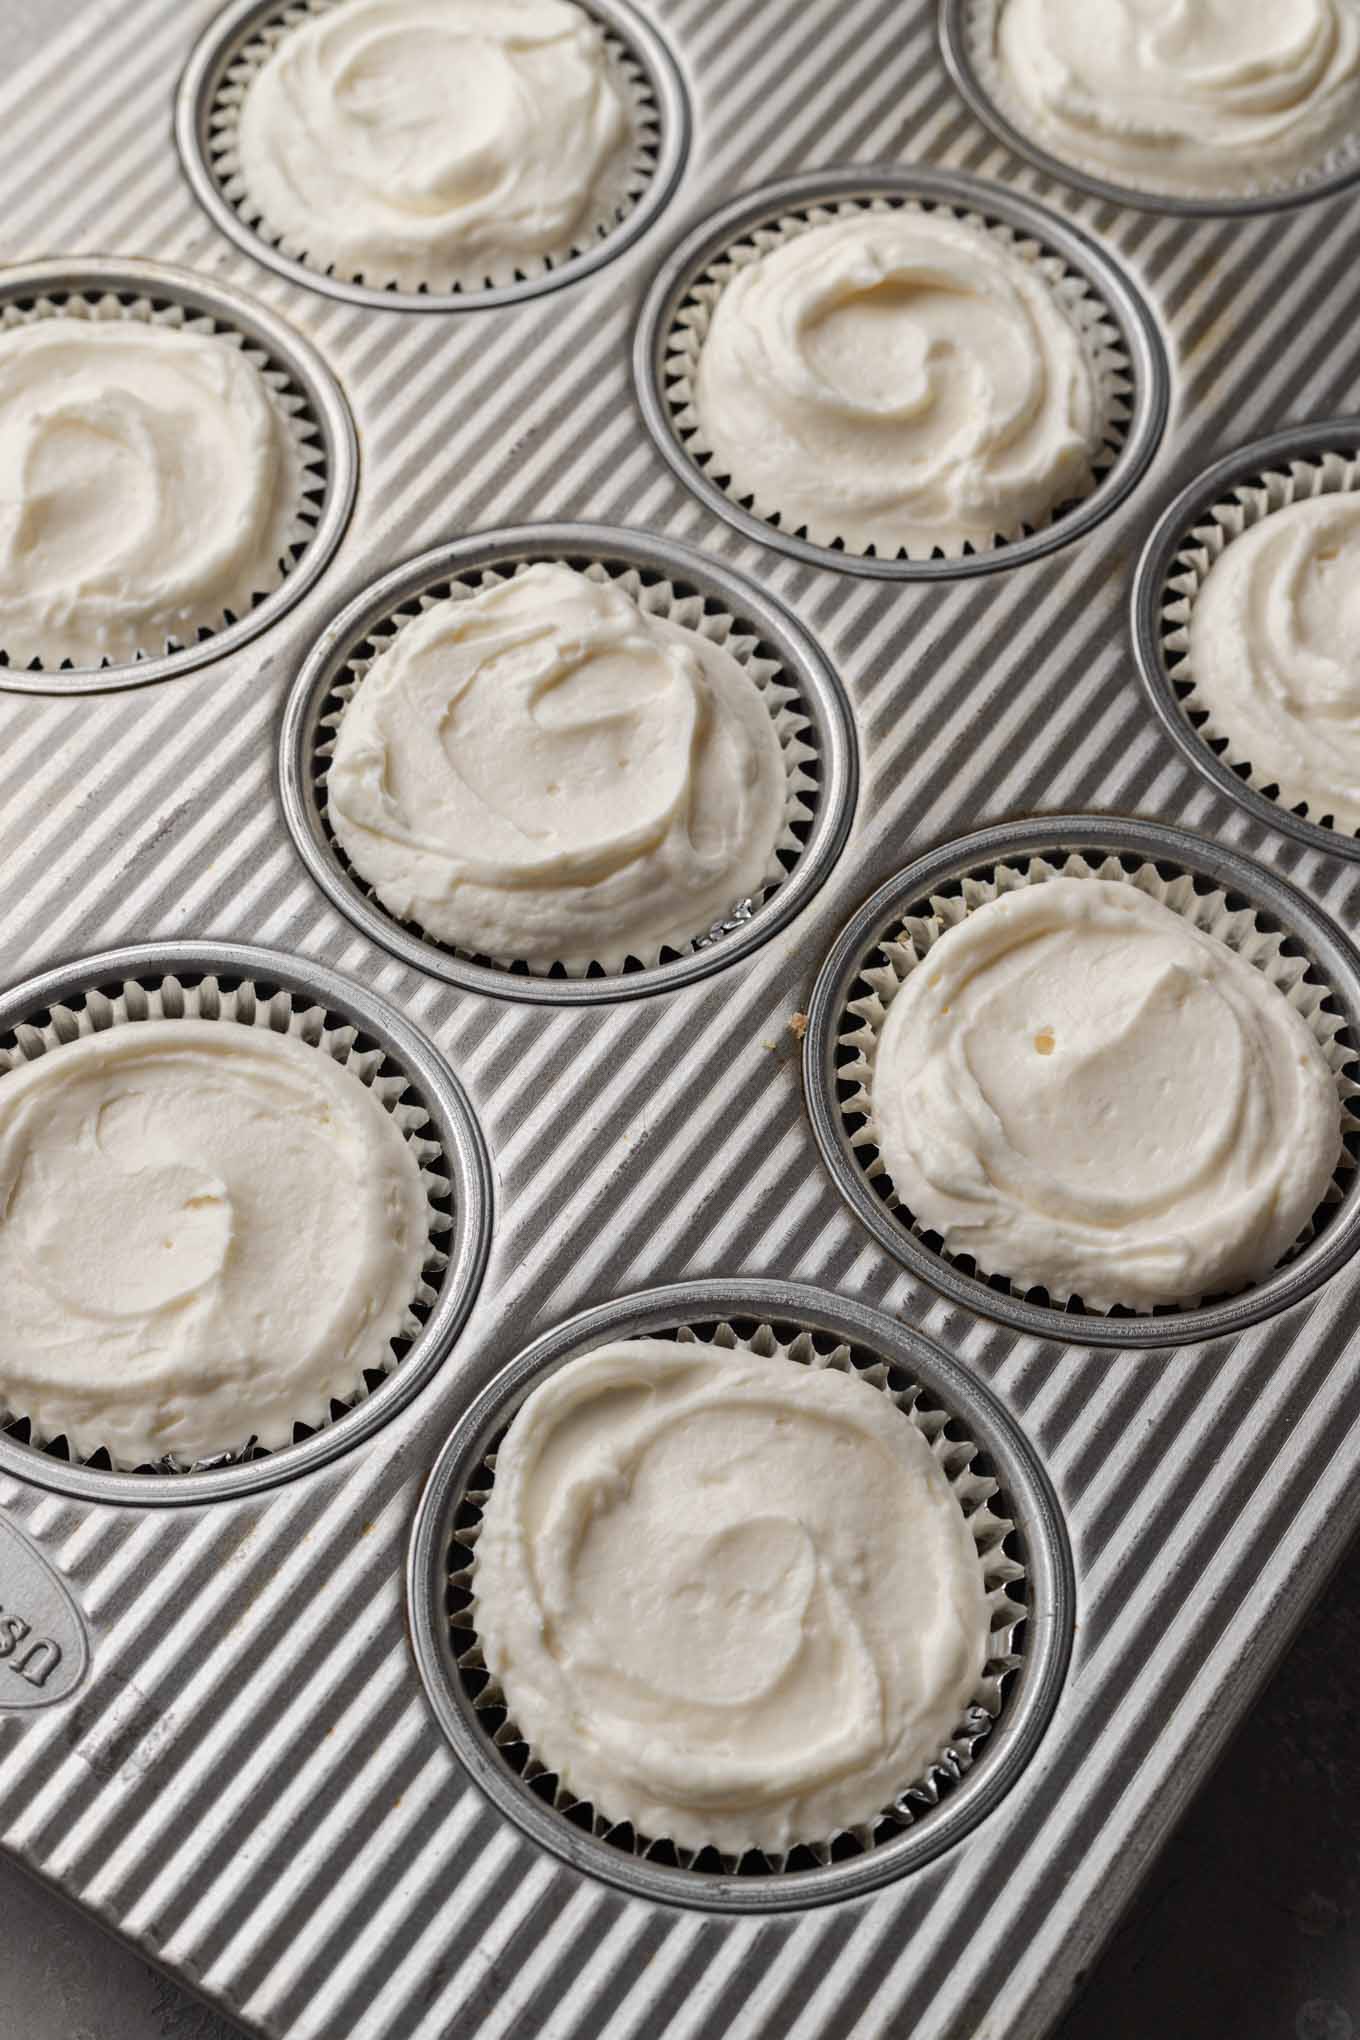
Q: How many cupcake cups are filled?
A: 9